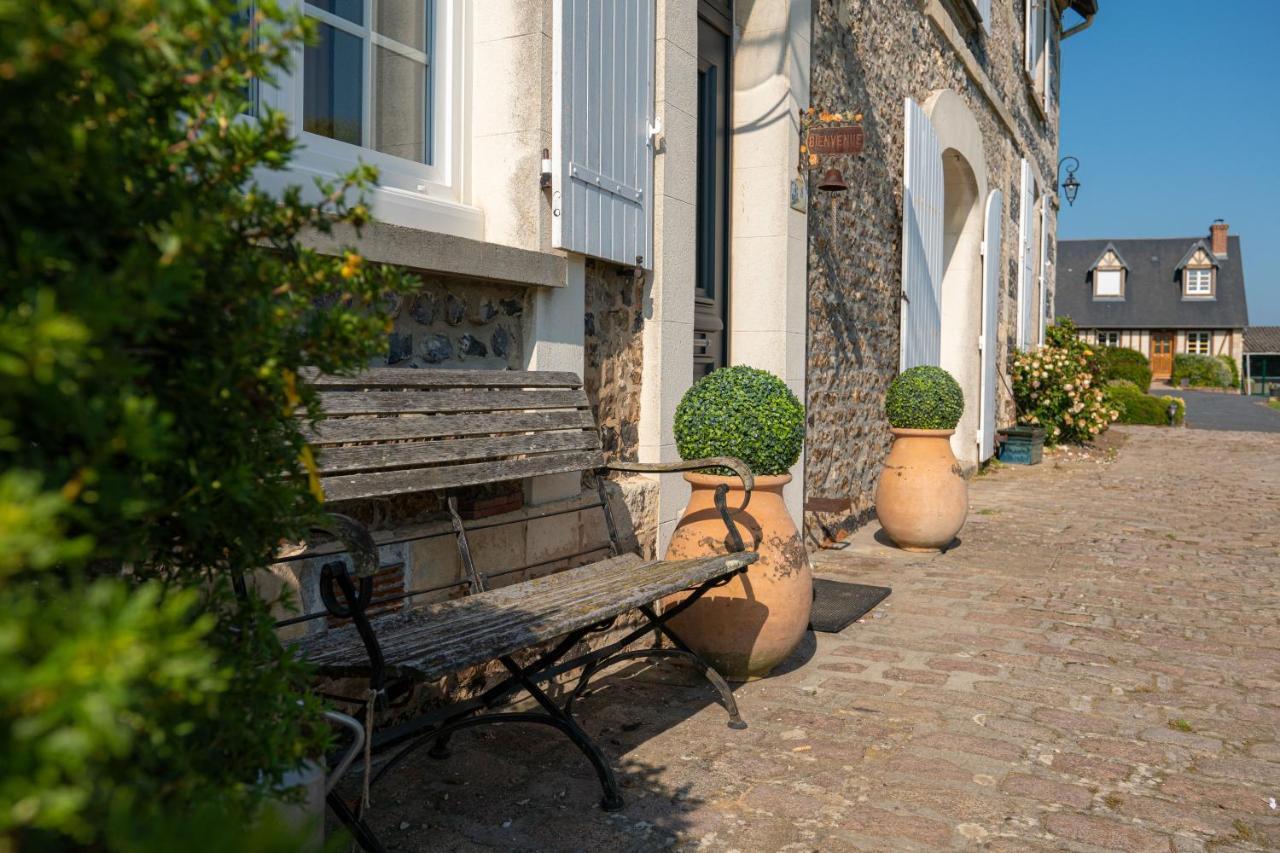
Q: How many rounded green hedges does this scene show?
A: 2